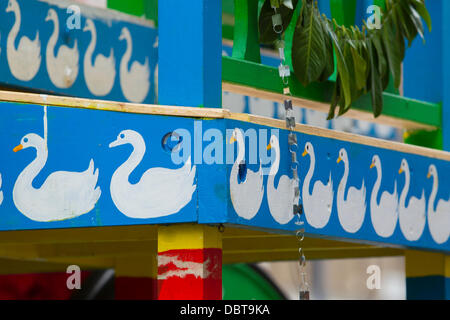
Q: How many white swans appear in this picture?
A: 13